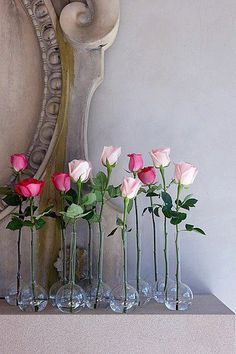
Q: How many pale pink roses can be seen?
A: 5